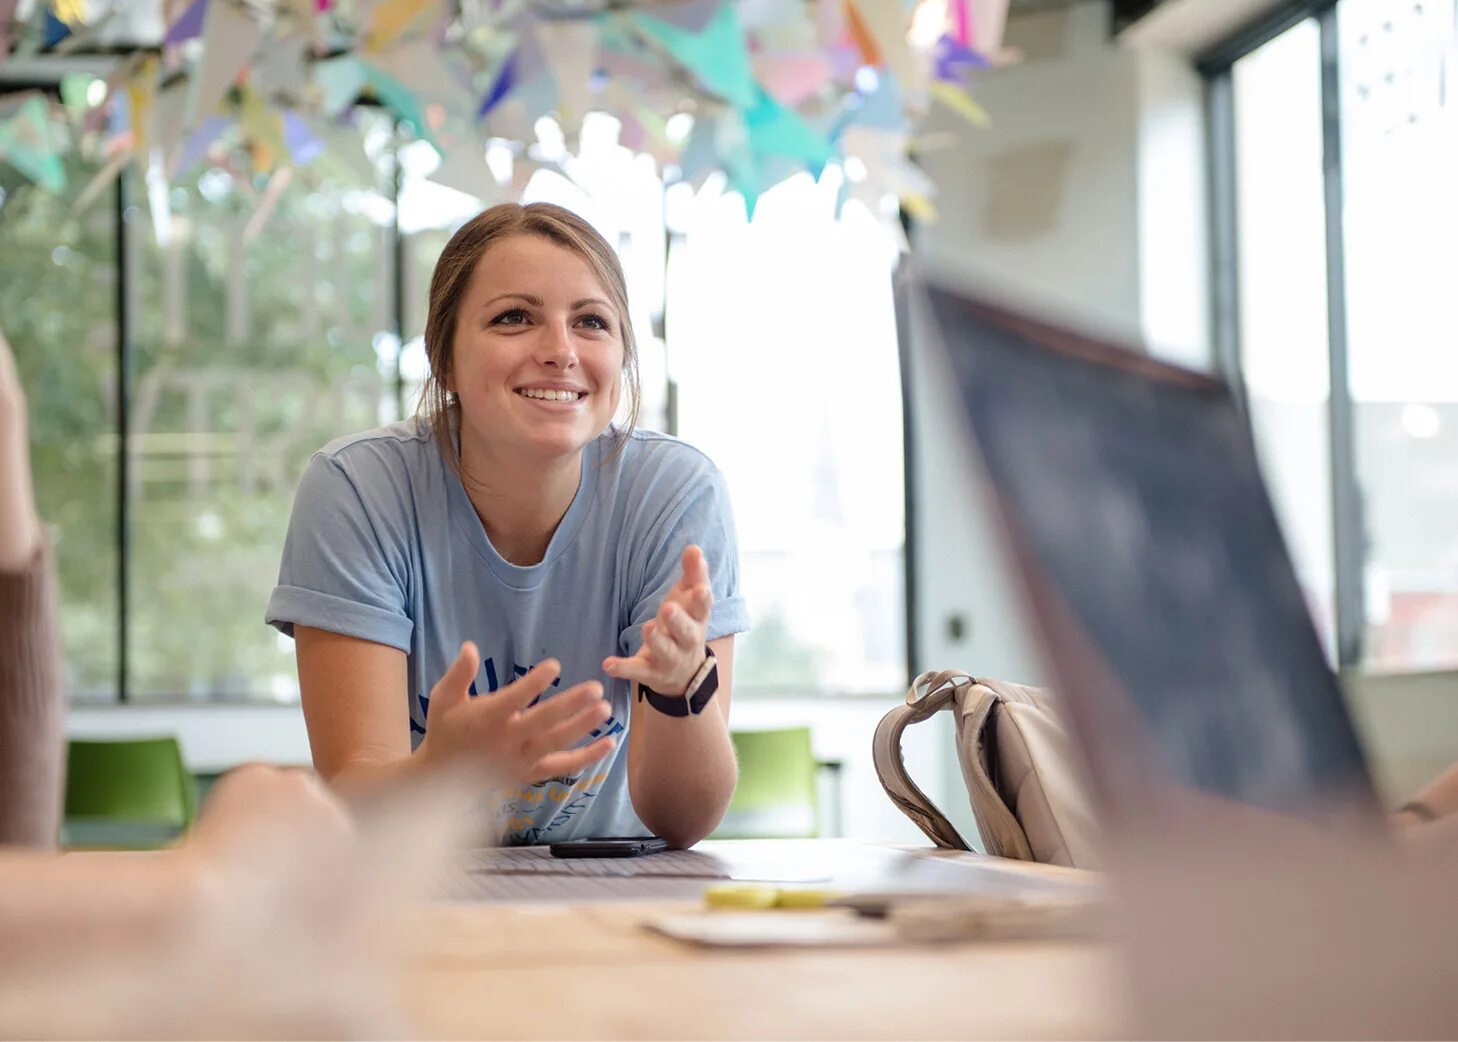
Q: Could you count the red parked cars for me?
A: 0